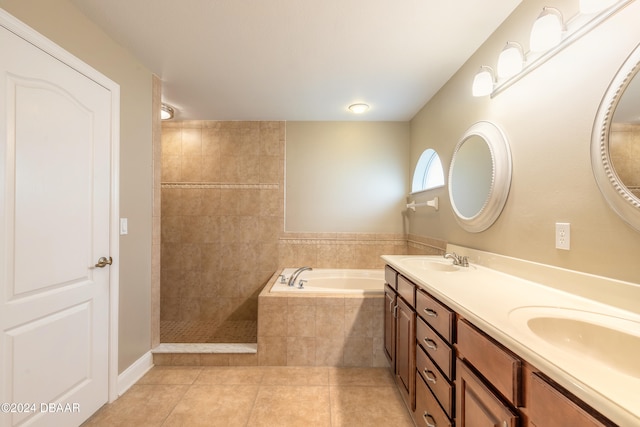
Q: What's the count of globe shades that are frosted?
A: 4